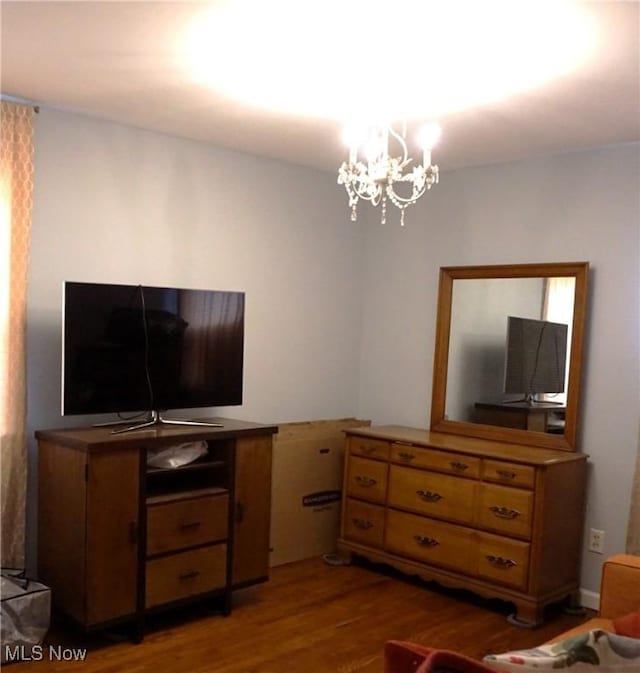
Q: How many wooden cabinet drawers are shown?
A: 11